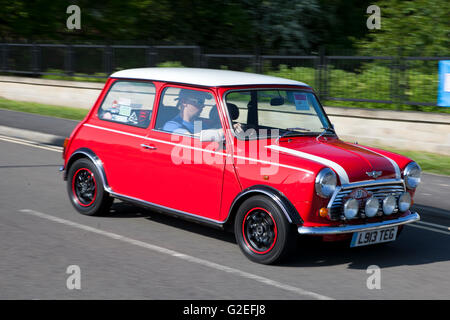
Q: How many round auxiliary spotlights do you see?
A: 4